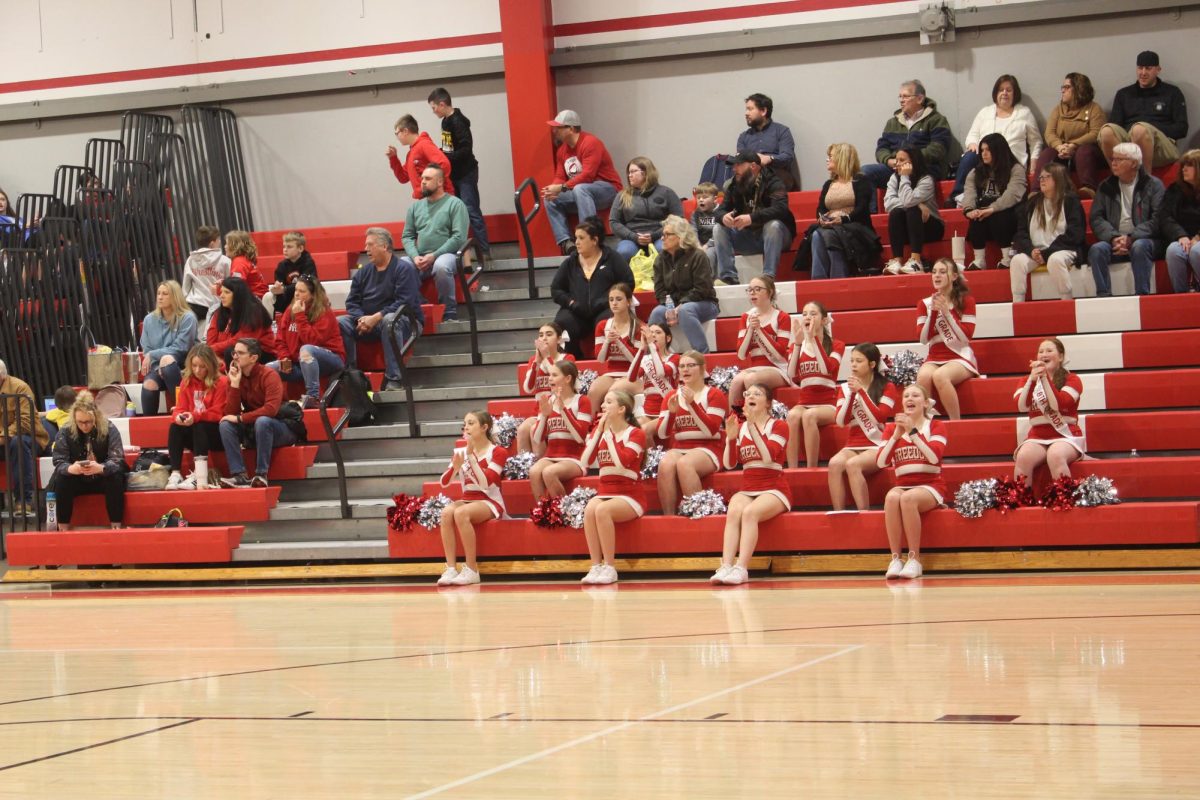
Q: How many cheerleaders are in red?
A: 14